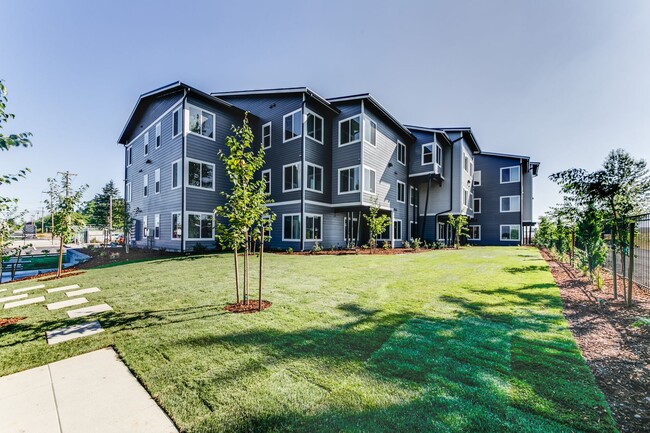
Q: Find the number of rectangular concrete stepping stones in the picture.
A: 9